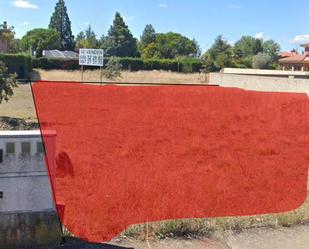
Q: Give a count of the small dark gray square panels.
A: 3